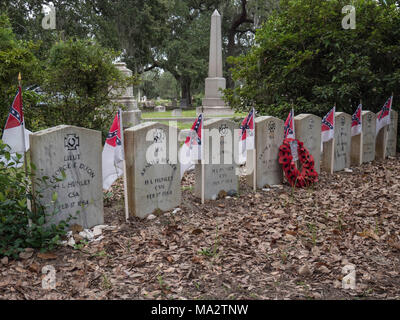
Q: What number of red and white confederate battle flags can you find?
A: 8